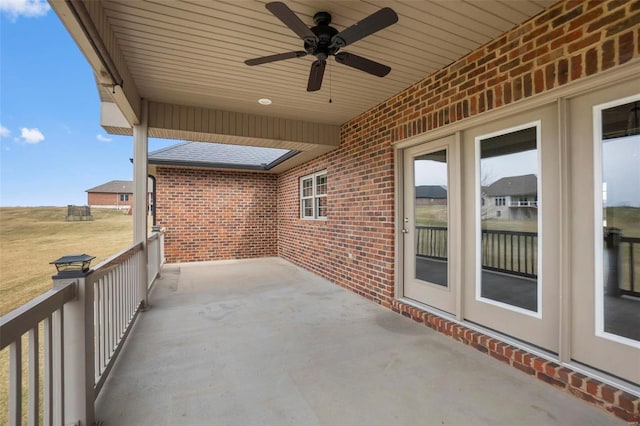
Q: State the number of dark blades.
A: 5